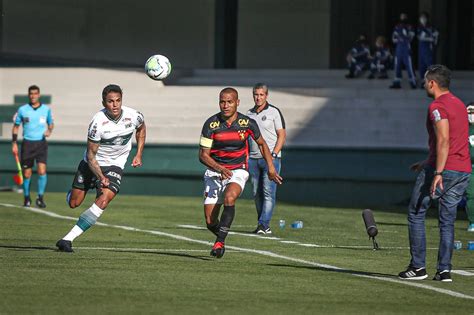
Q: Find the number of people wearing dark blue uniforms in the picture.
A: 4